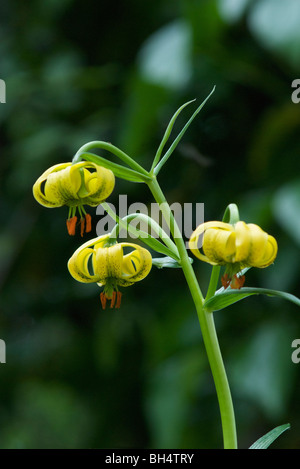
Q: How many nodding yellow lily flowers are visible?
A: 3